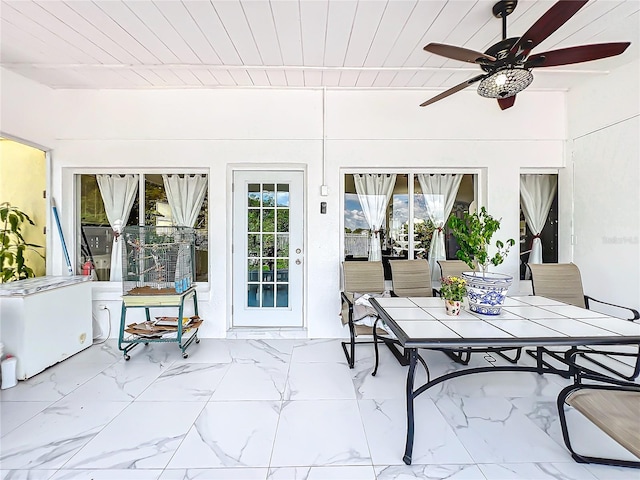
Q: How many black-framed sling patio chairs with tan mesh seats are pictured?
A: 5